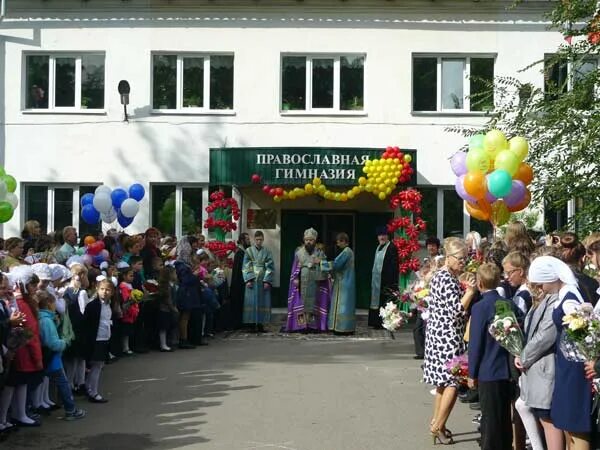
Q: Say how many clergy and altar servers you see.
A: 5